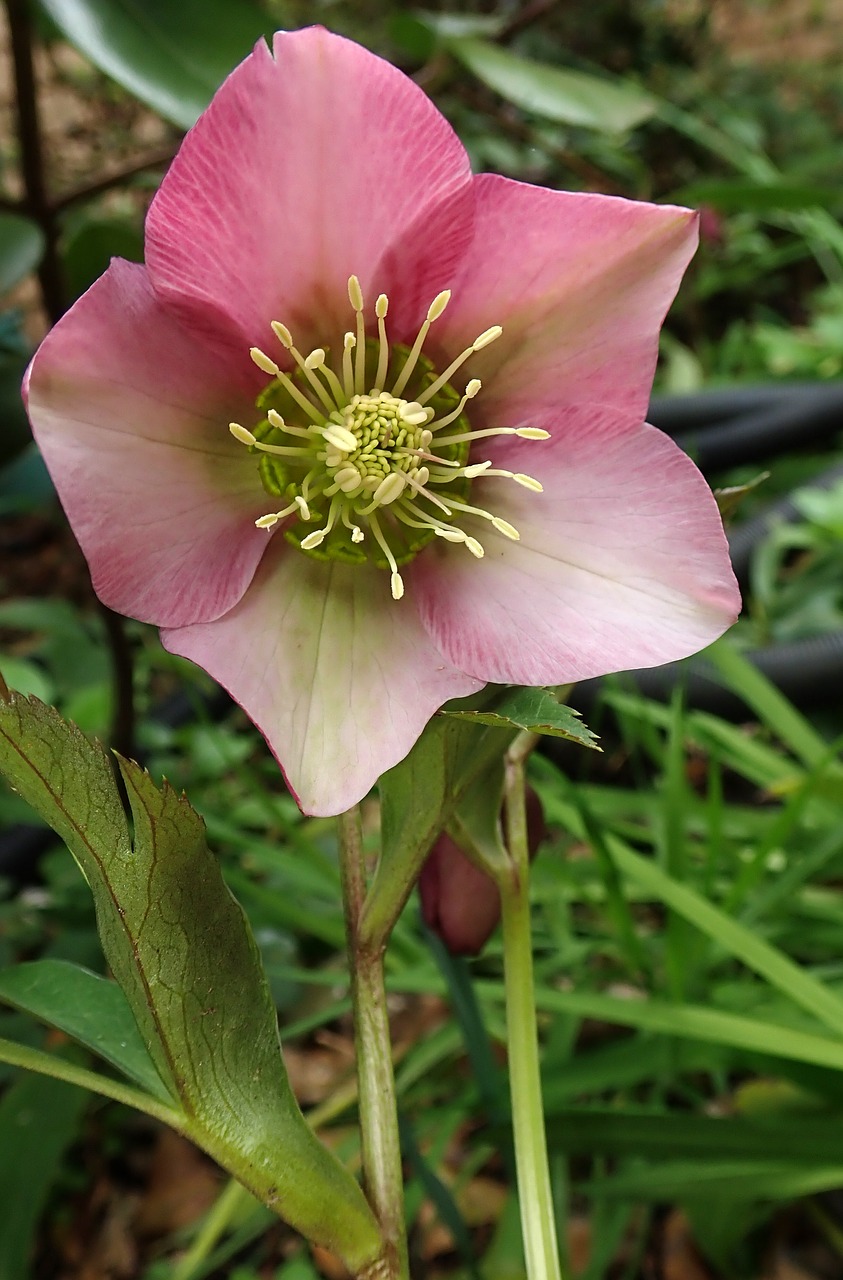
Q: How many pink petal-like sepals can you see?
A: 5